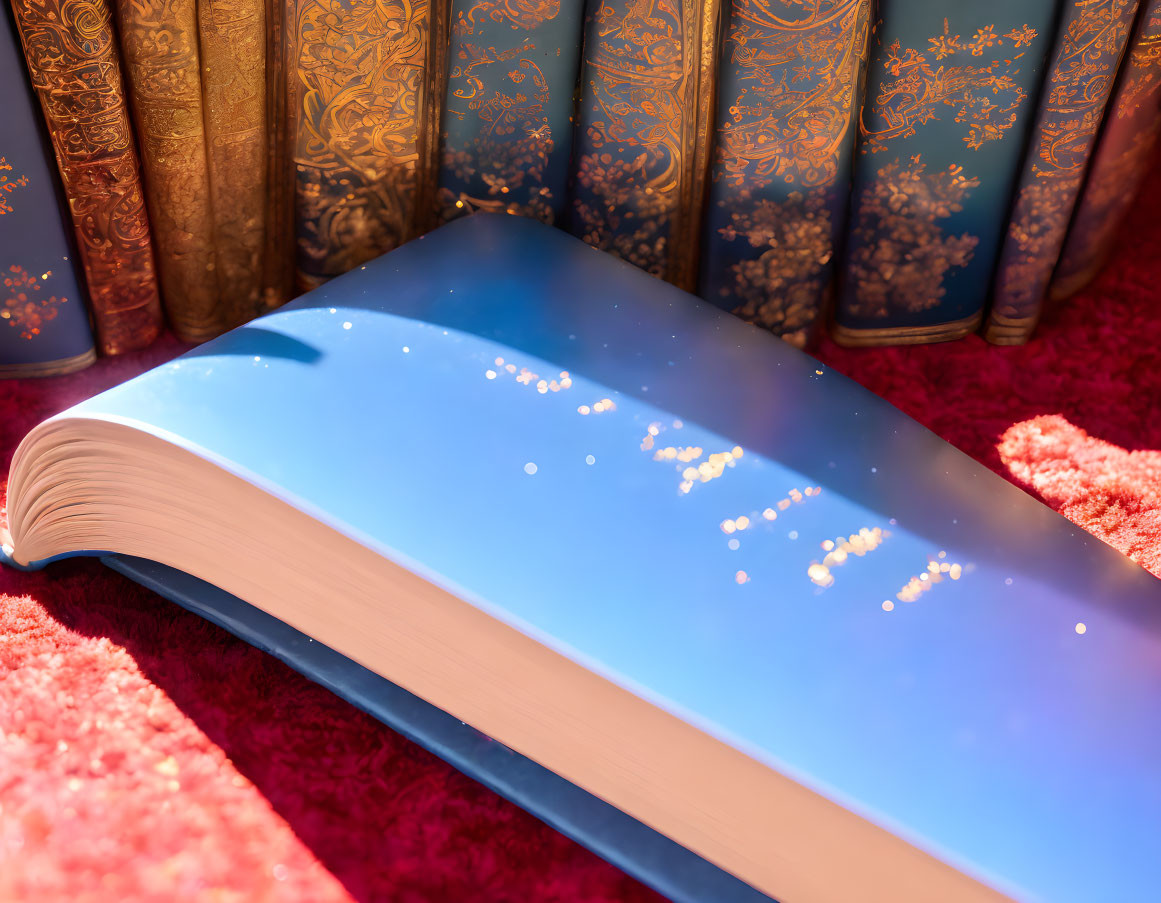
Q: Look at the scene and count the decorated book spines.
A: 11